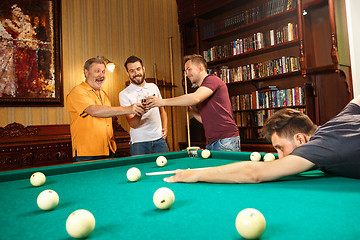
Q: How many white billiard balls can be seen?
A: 10